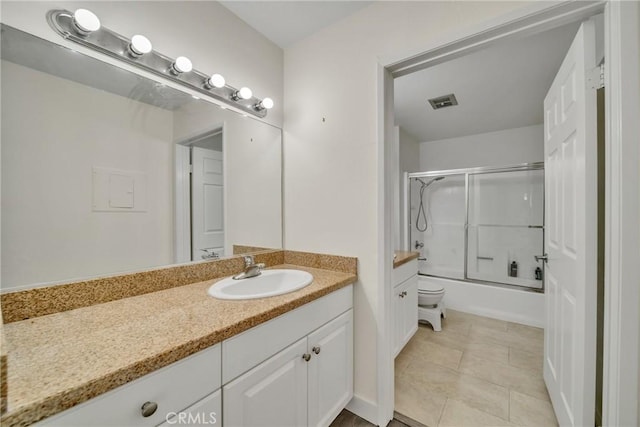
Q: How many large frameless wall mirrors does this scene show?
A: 1